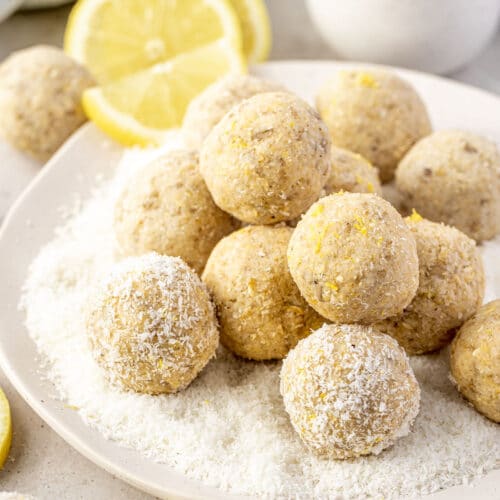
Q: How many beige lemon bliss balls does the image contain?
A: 13